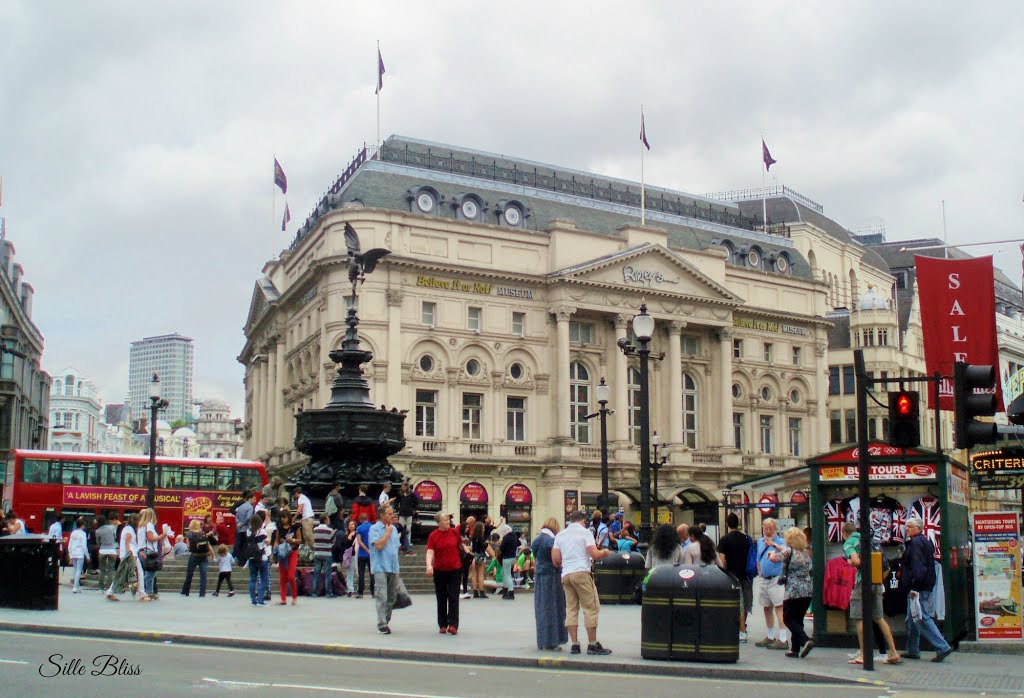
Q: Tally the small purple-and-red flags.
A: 5